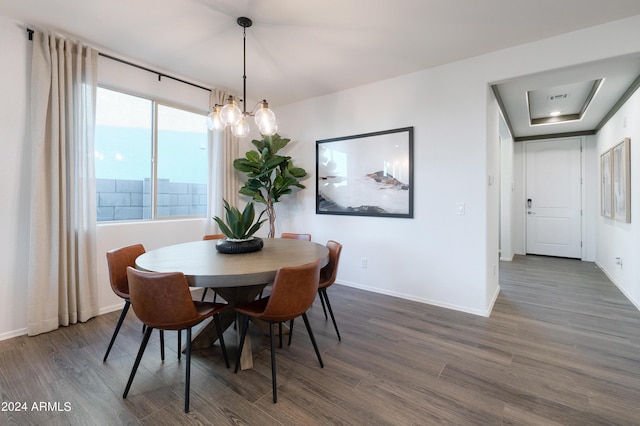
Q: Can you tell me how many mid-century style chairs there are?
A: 6